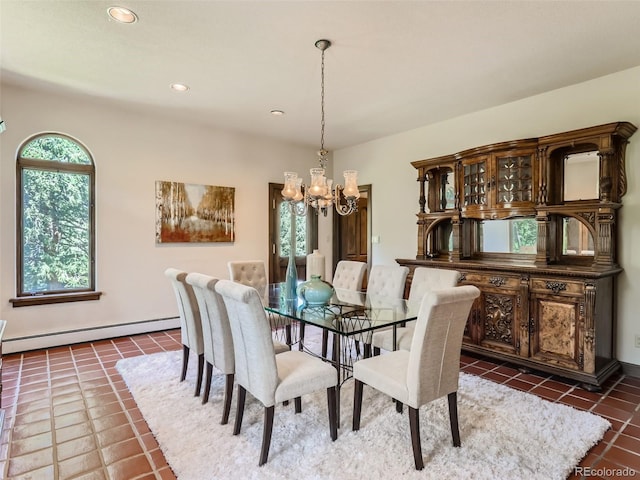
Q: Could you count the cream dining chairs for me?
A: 8